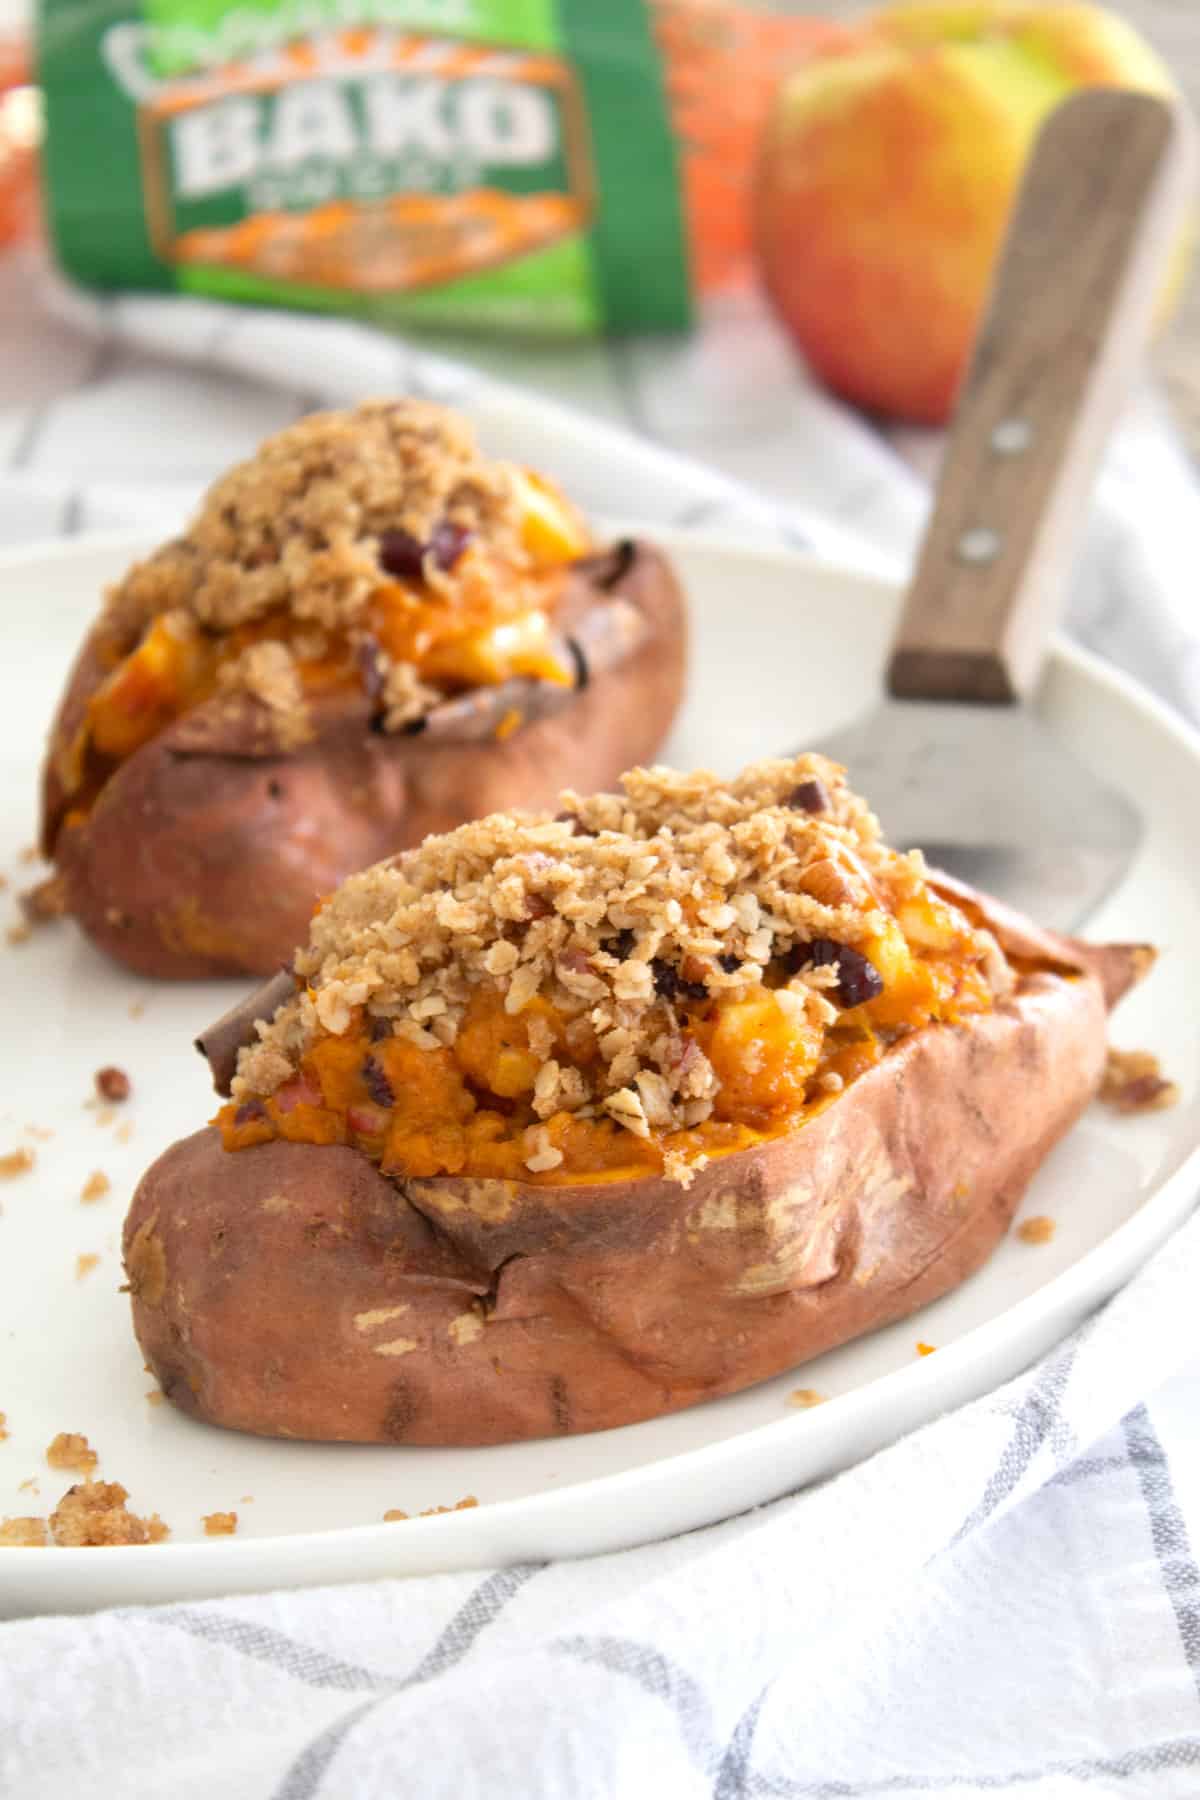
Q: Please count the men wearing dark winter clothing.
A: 0